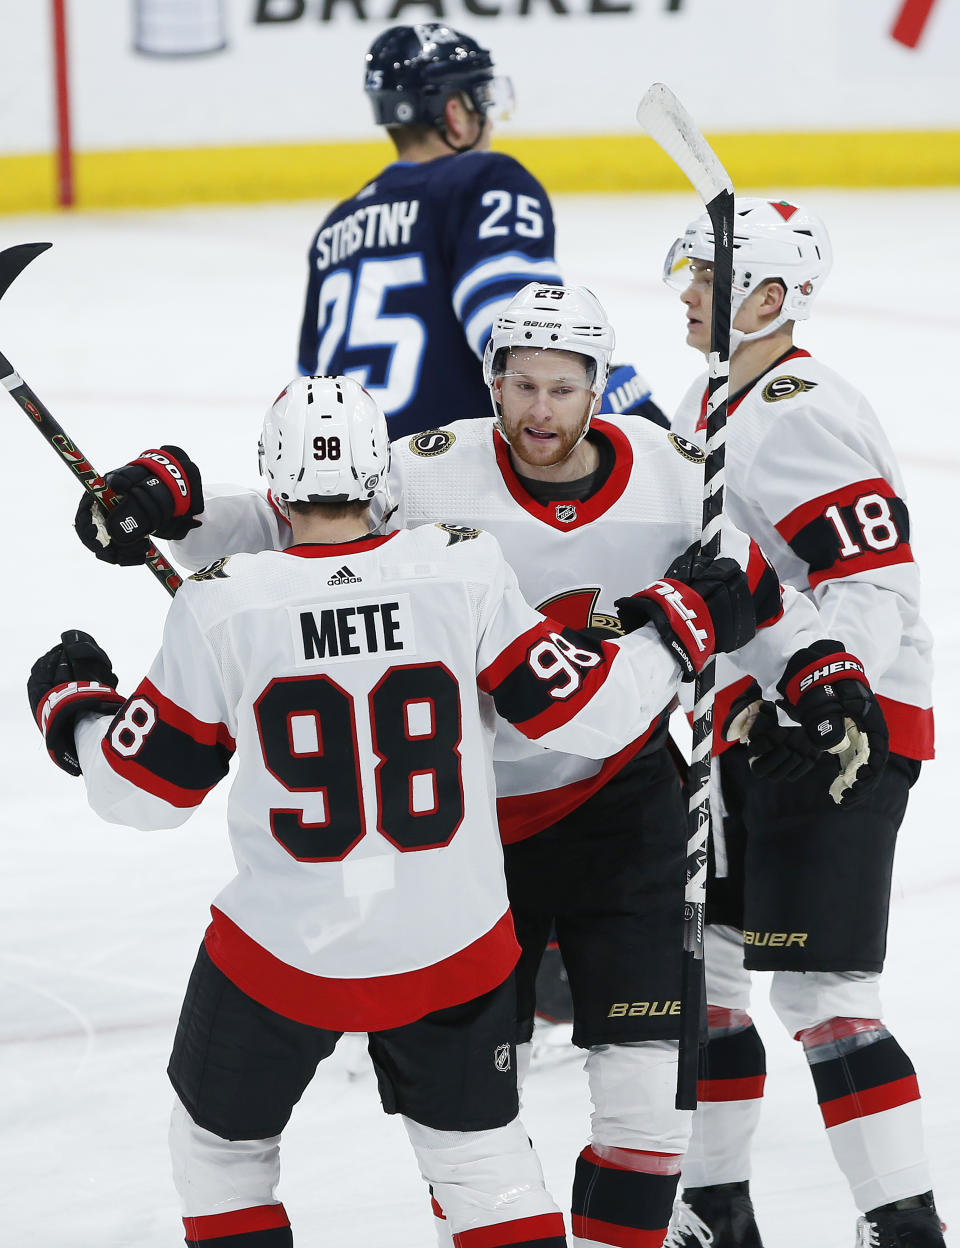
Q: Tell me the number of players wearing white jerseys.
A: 3